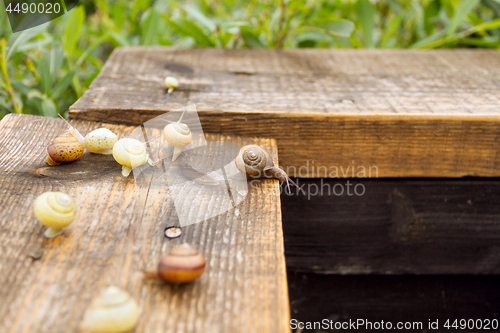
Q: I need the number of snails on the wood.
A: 9